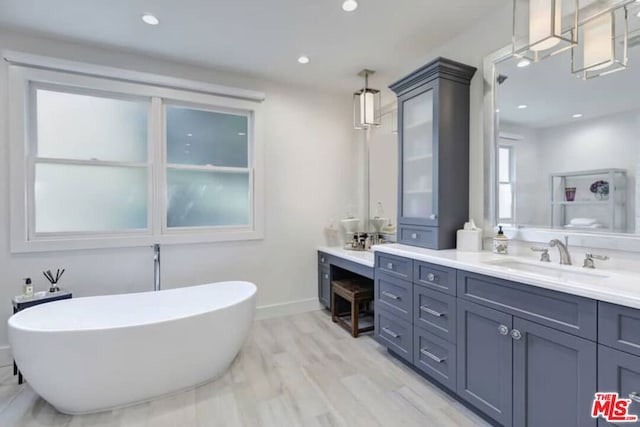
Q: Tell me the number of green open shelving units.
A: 0